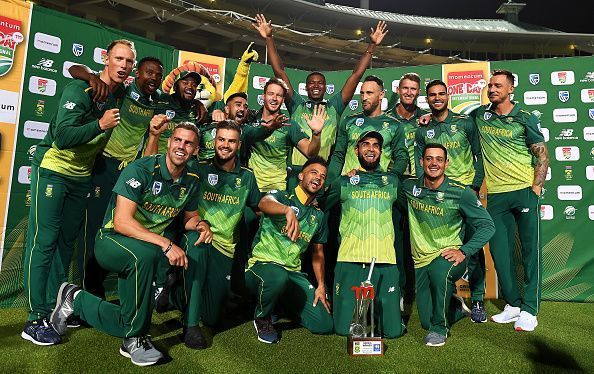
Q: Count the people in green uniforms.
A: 15